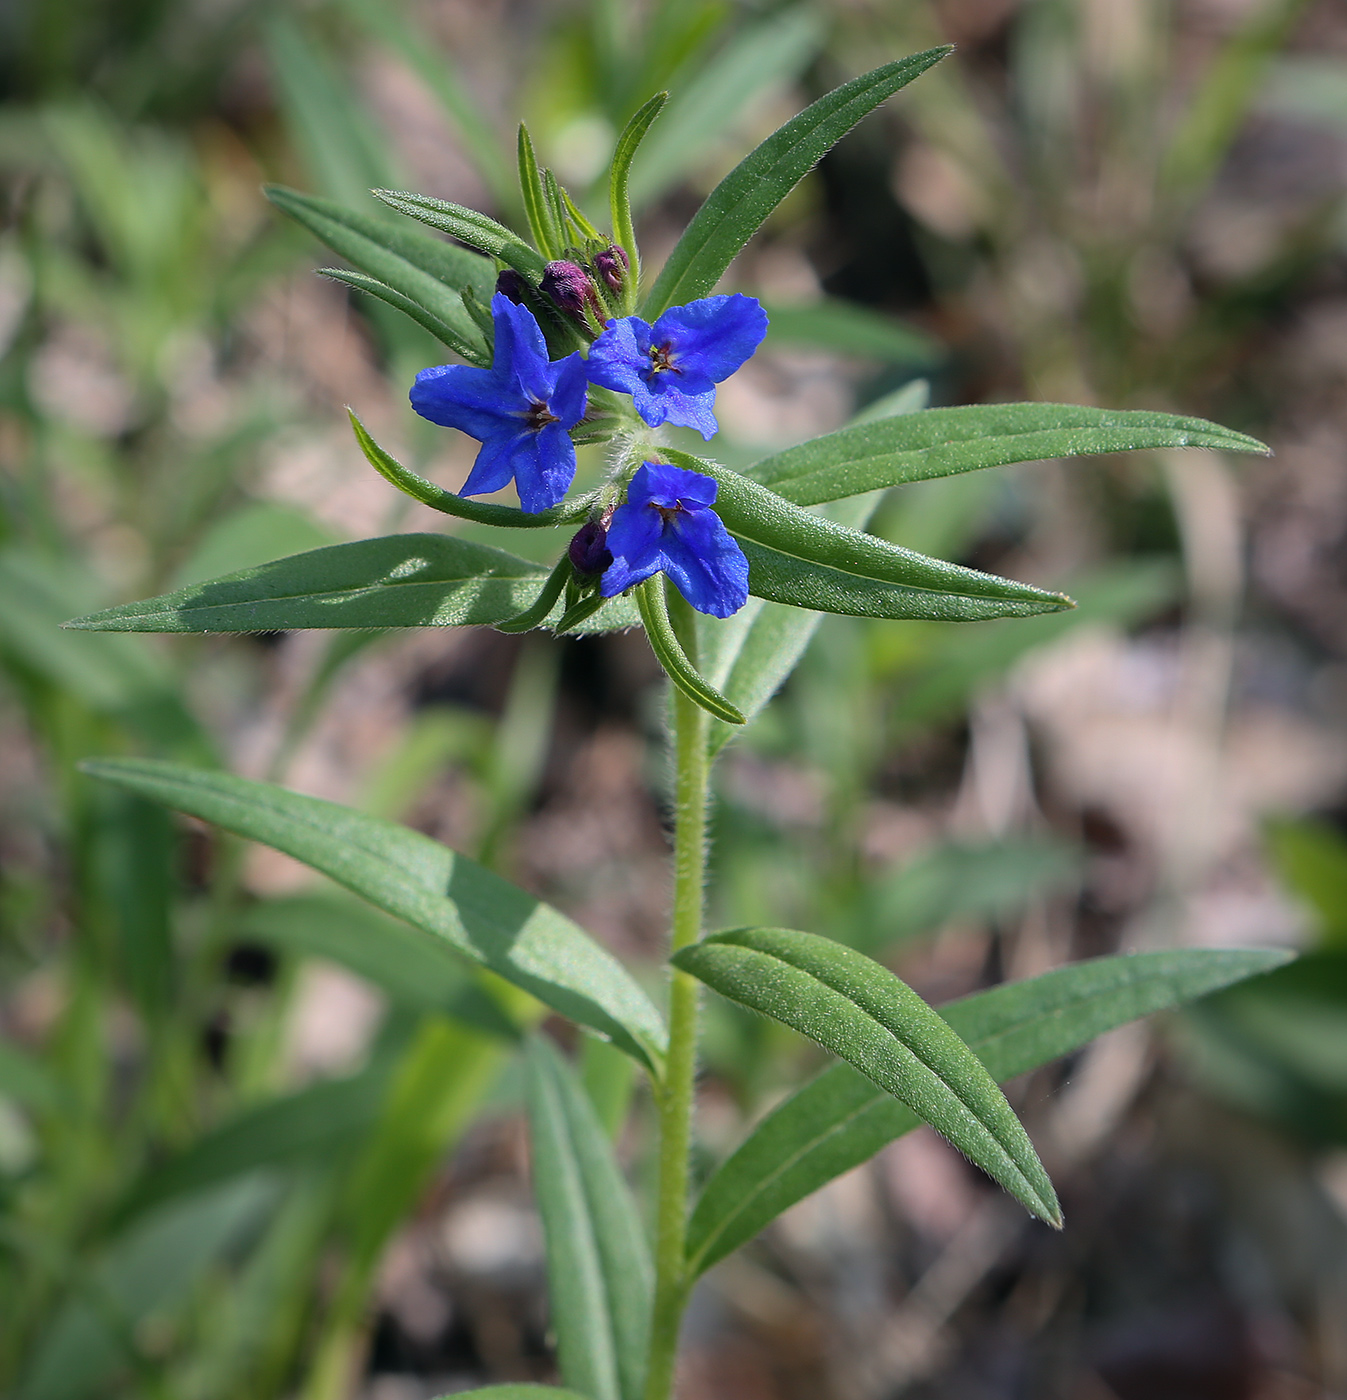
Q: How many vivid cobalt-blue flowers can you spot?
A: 3